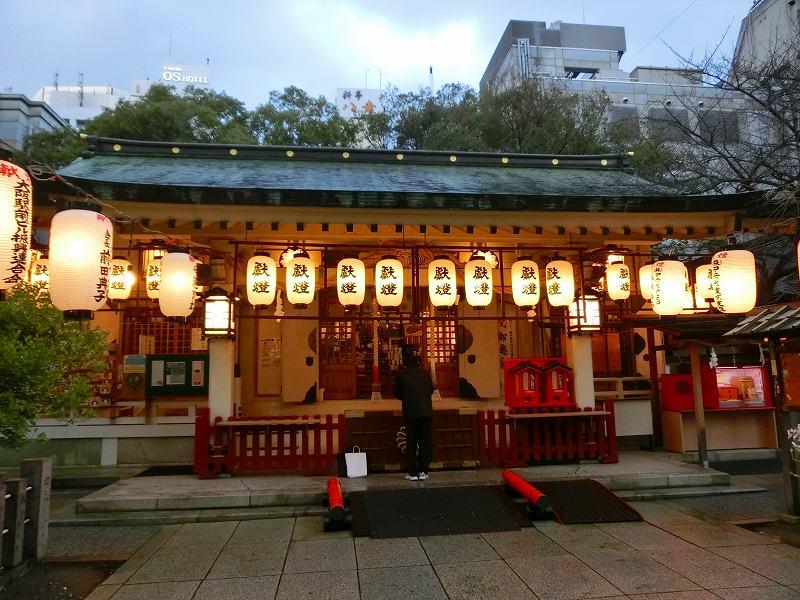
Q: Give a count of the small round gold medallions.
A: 10